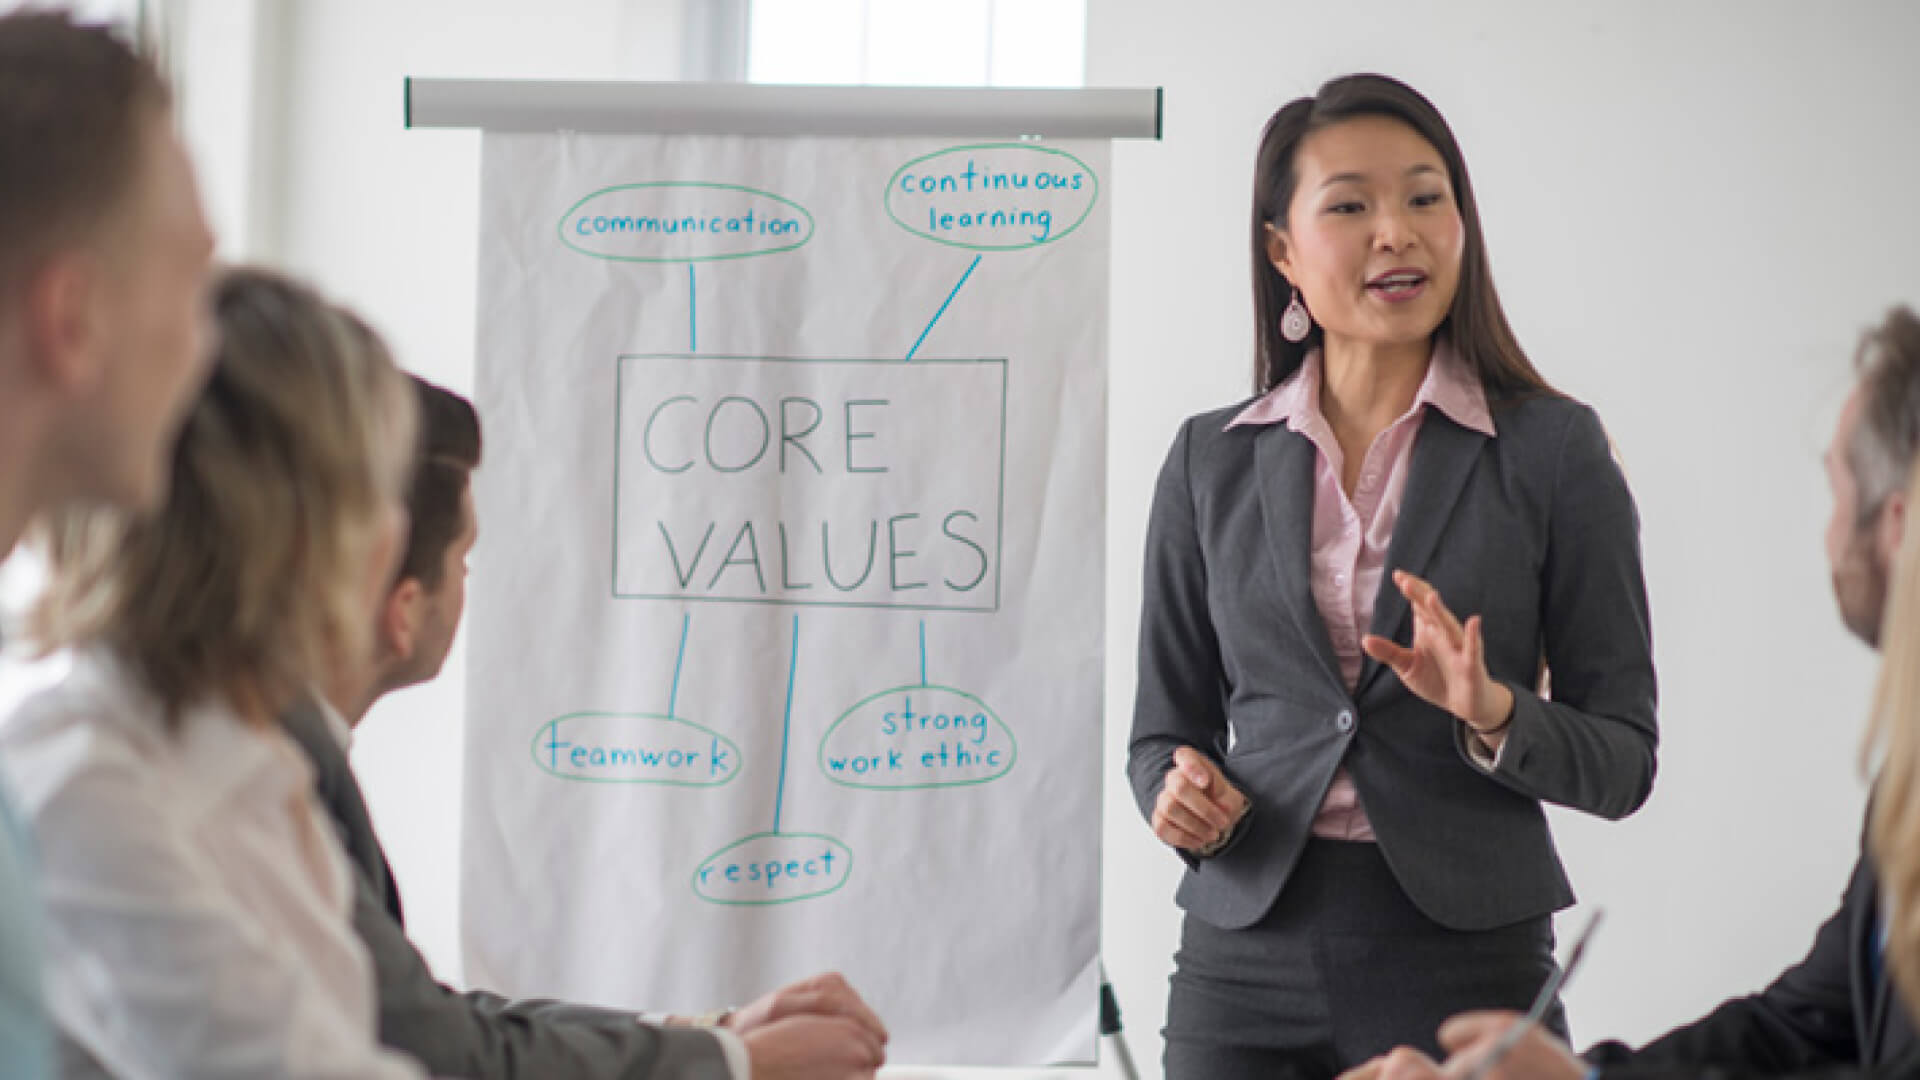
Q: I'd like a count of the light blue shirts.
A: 1